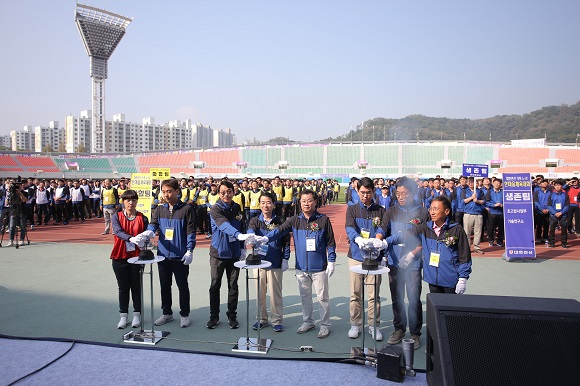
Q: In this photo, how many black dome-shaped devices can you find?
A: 3